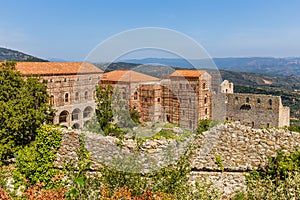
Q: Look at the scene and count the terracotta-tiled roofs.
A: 3